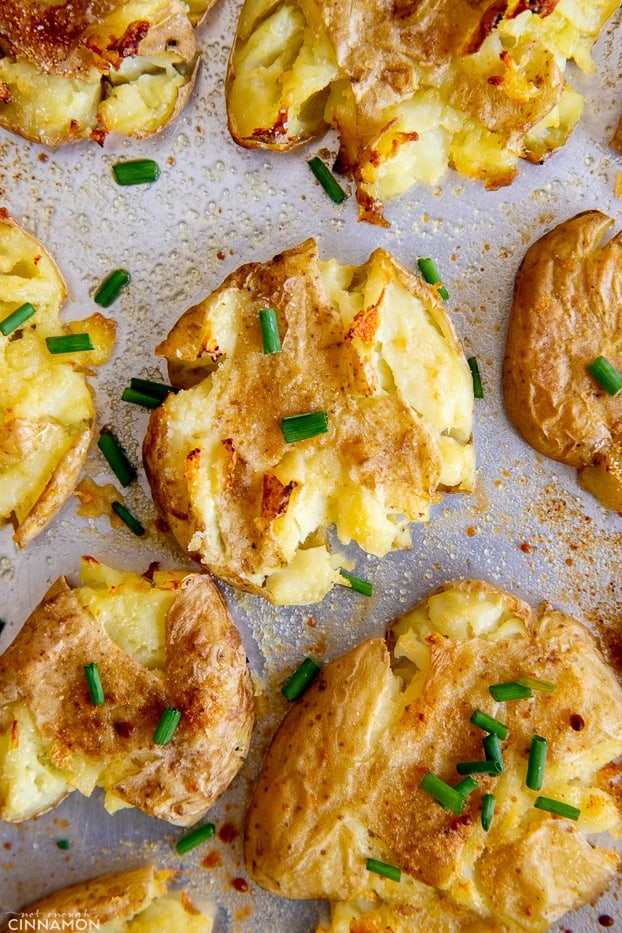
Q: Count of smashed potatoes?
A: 8